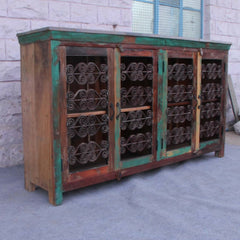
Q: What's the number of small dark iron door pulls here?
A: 4